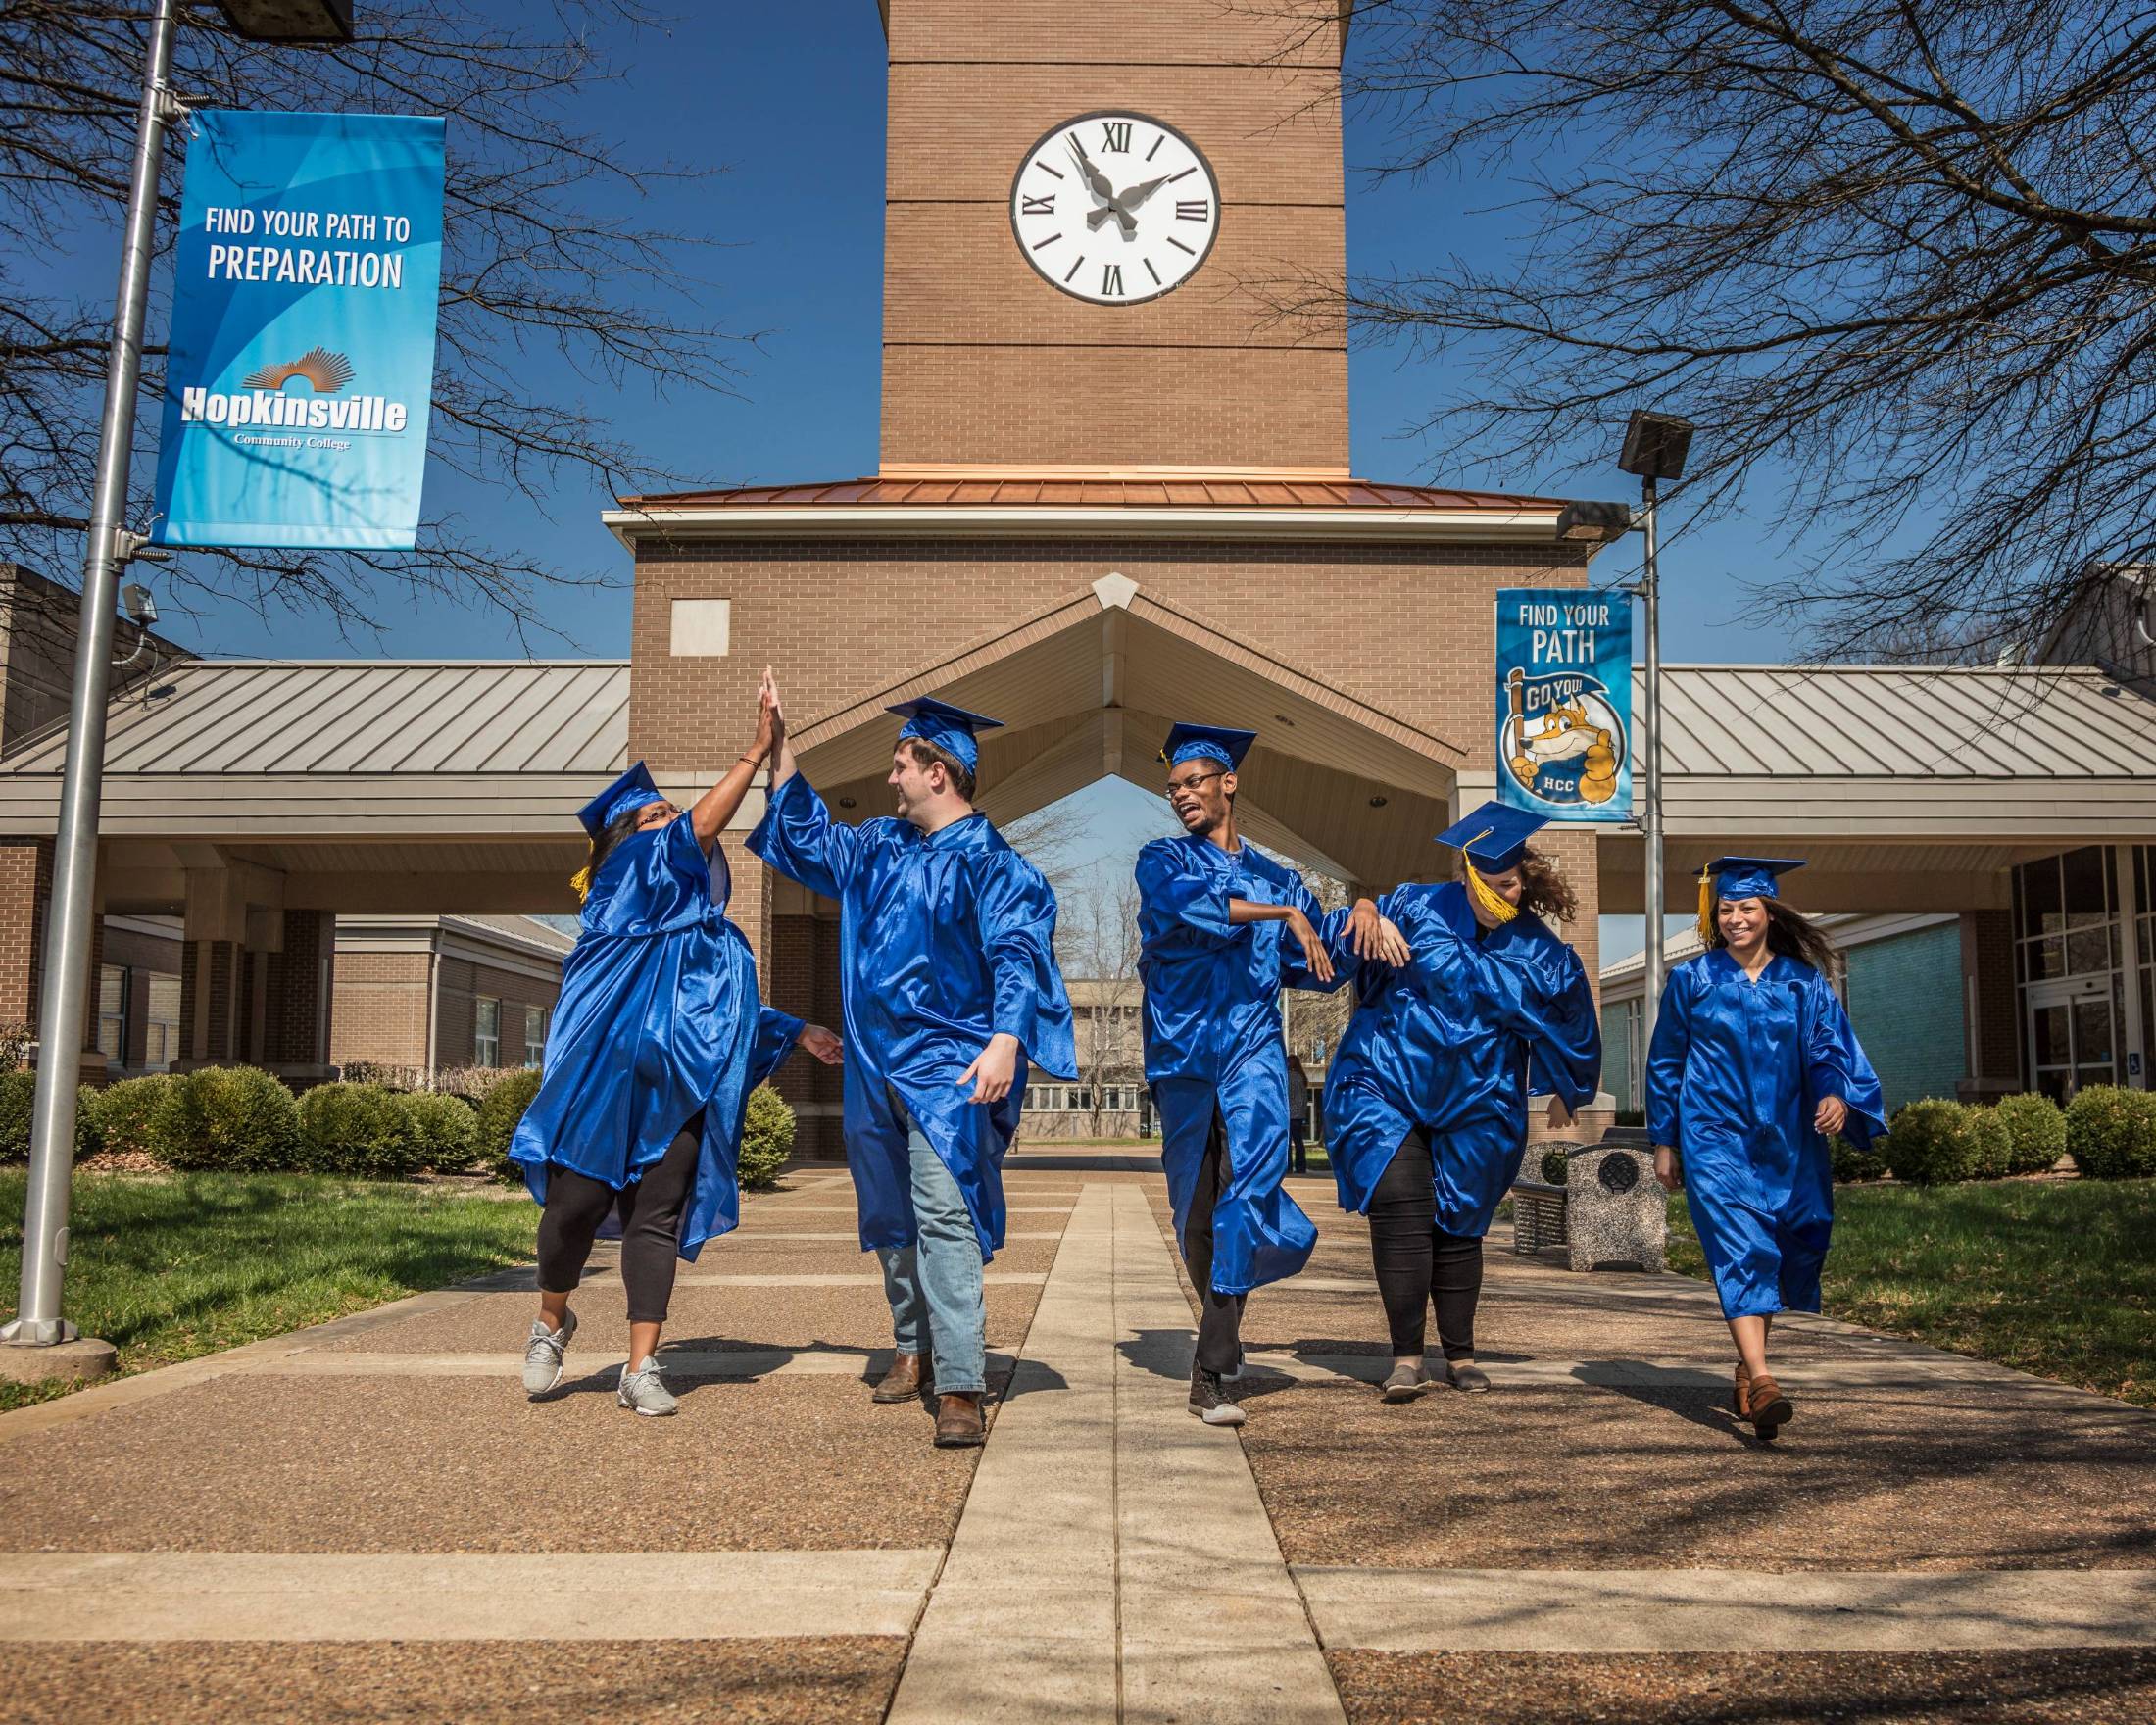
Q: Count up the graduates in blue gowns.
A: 5